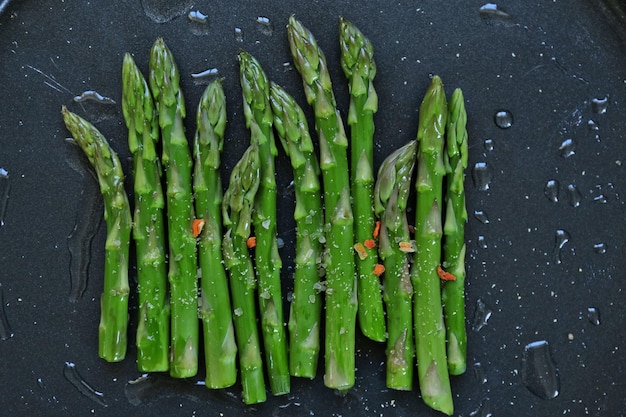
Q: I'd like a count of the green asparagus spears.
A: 12